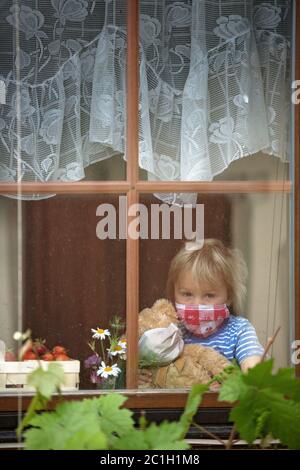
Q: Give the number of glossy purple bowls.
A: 0